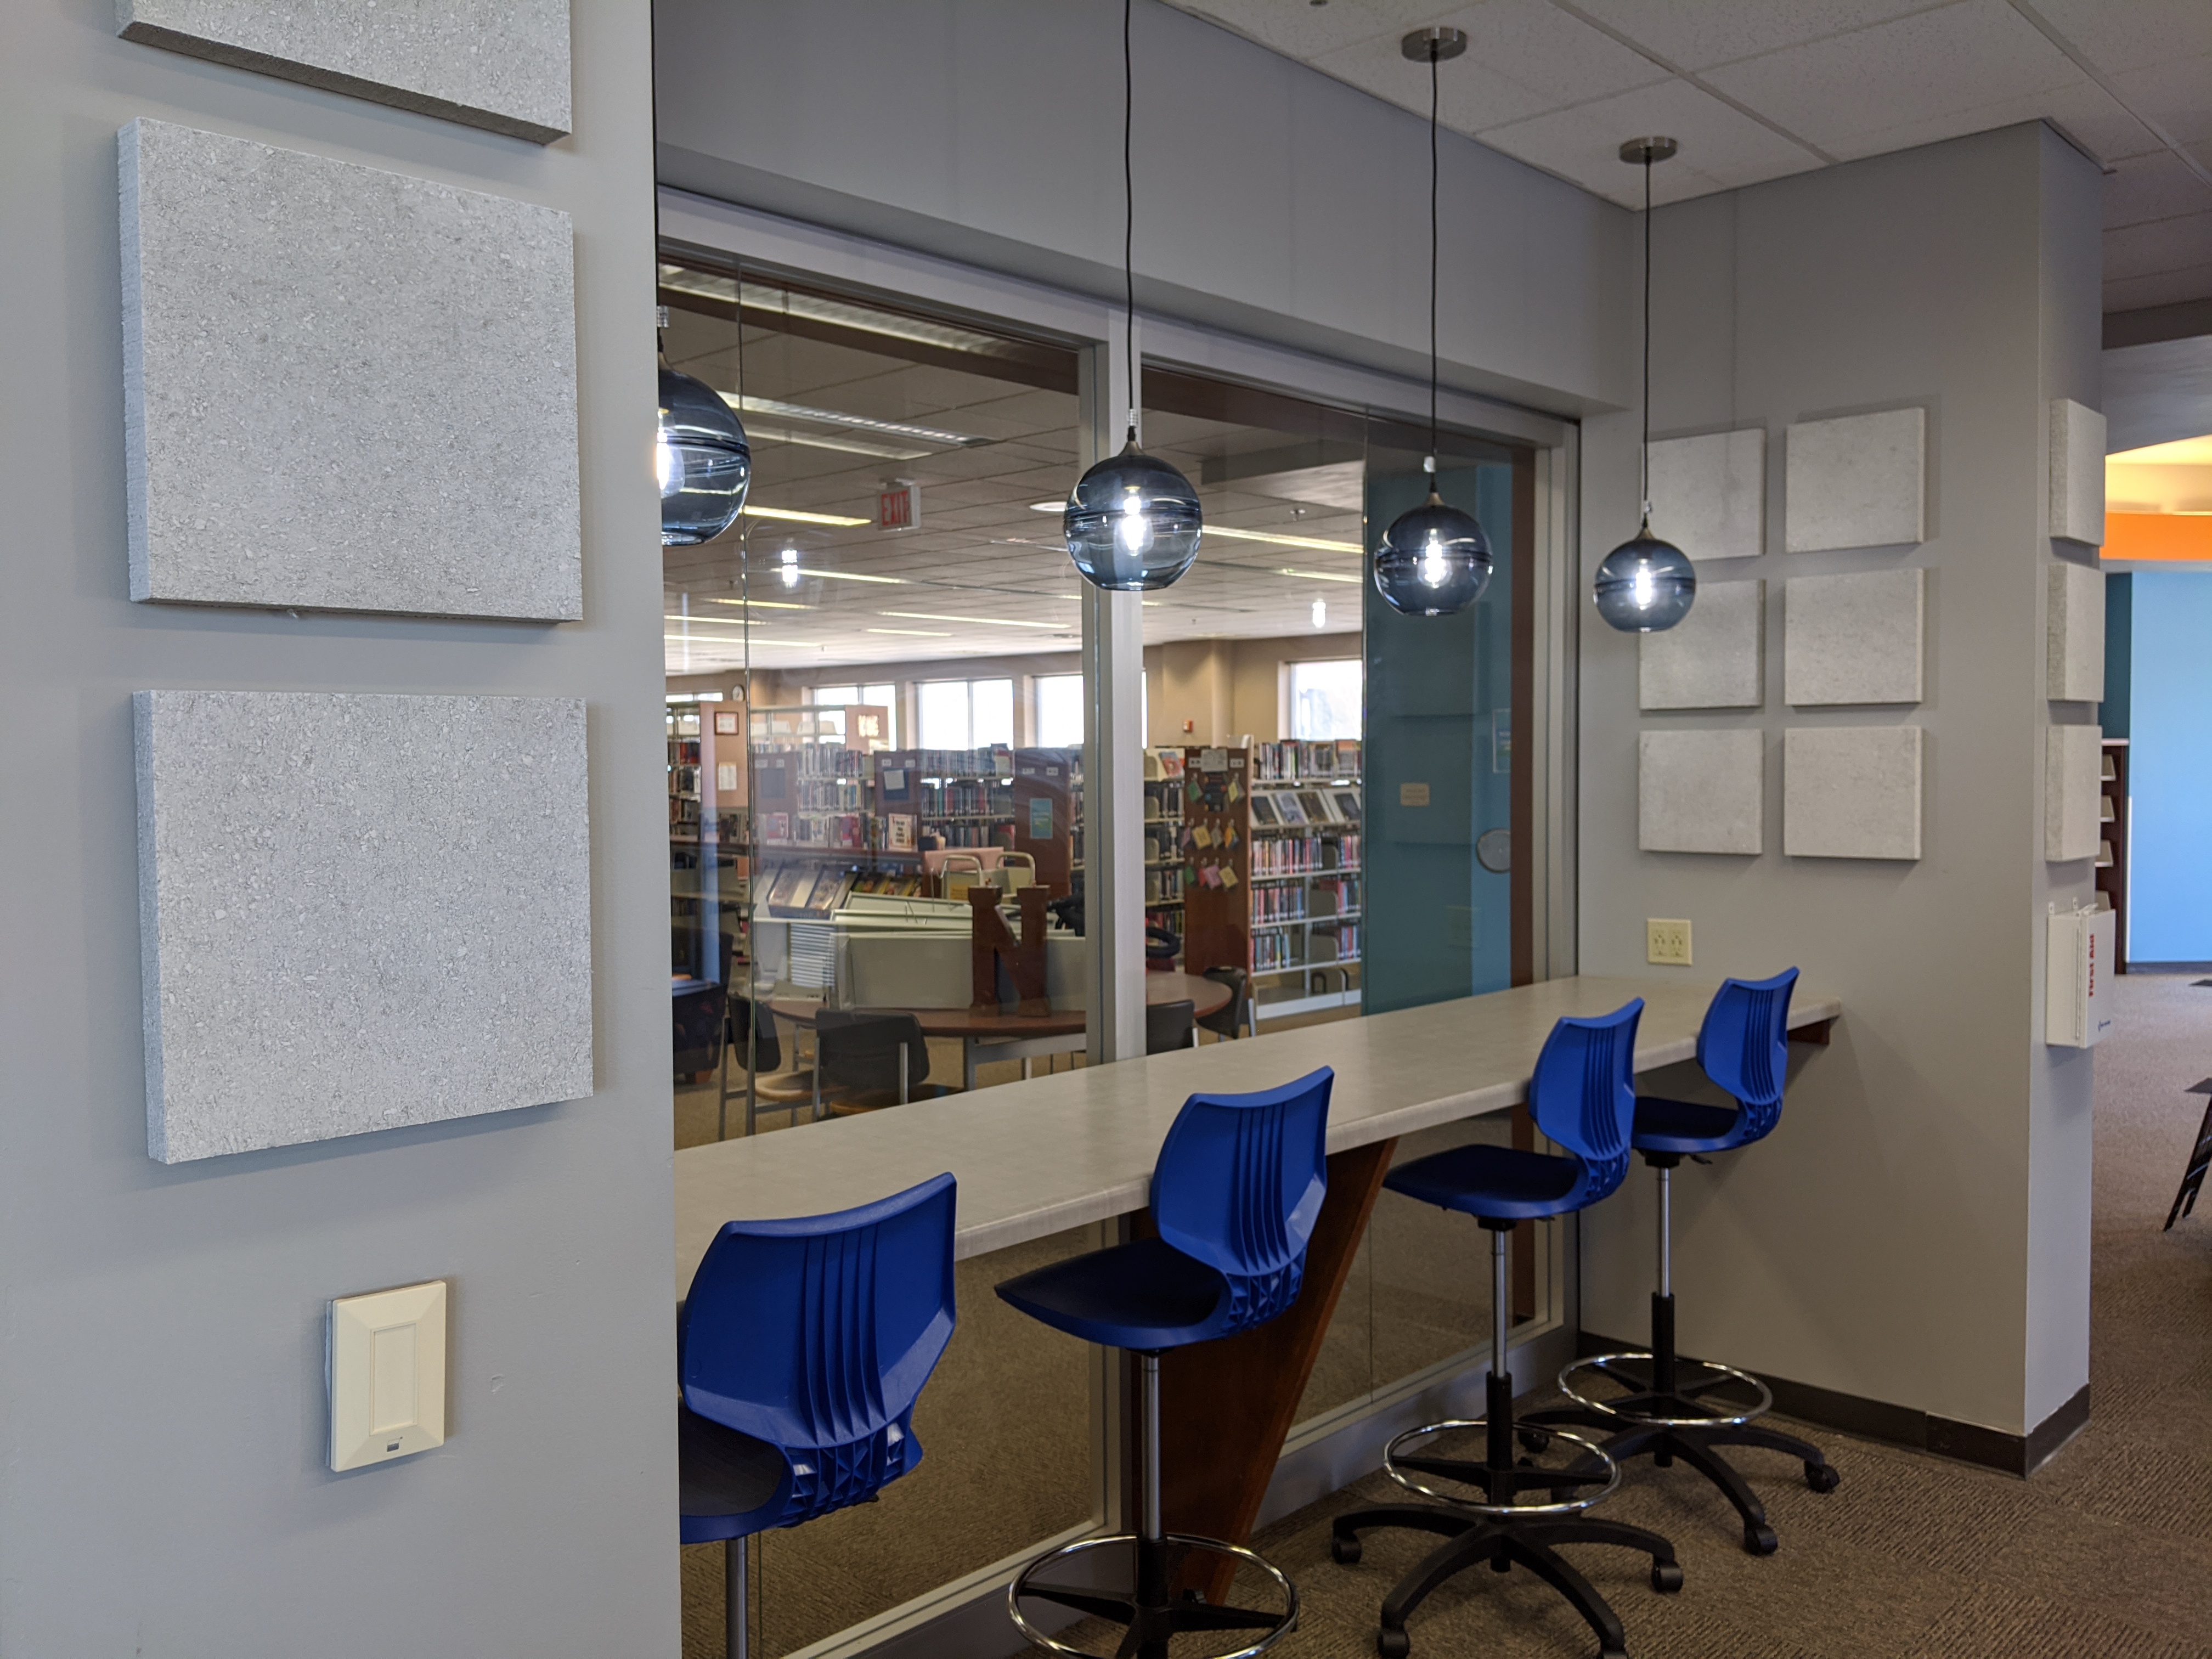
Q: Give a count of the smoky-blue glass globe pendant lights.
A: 4